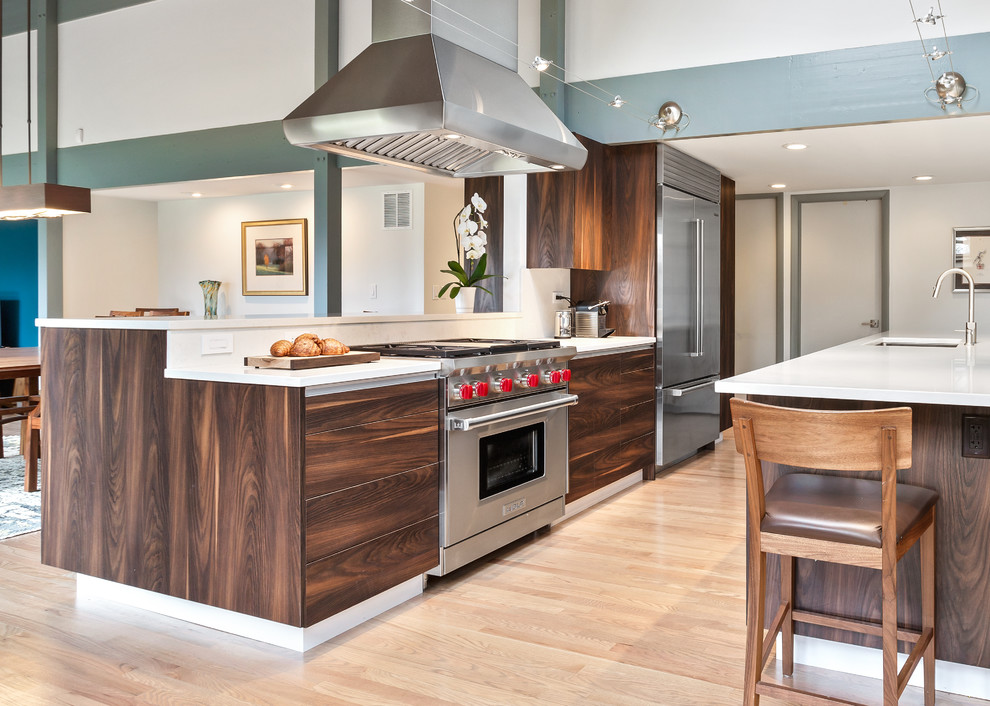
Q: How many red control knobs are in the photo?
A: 6